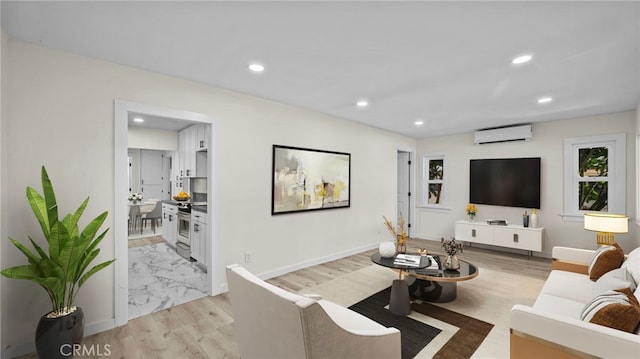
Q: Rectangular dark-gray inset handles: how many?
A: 2